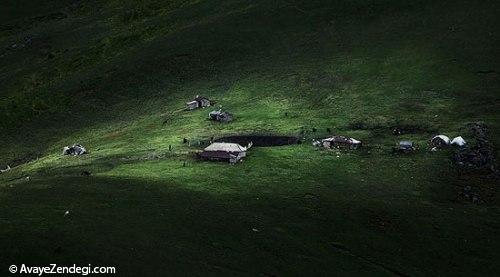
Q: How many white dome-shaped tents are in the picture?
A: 2